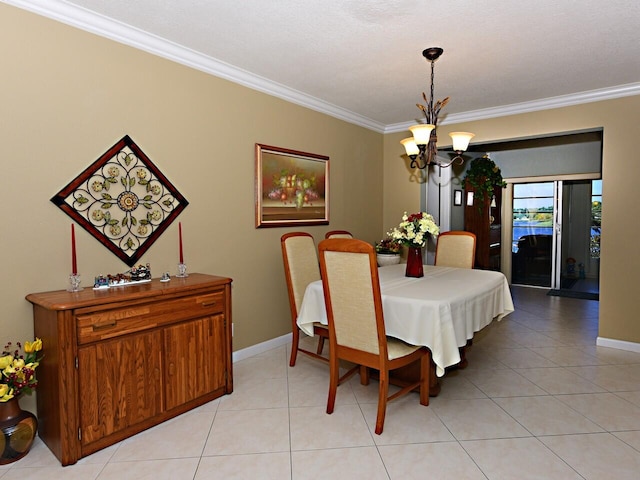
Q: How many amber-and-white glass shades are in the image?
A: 3